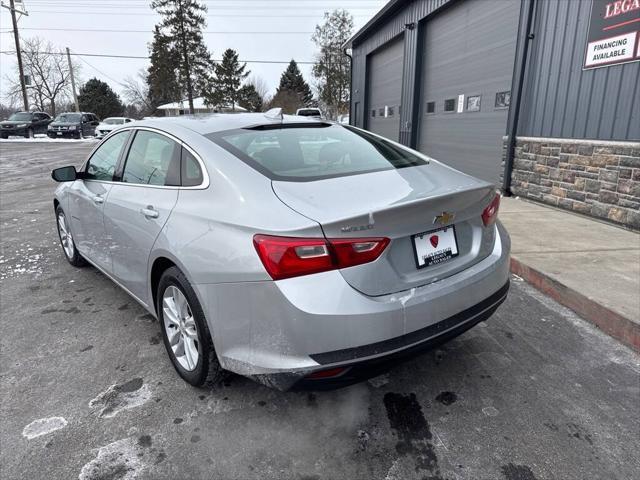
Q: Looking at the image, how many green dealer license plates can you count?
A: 0